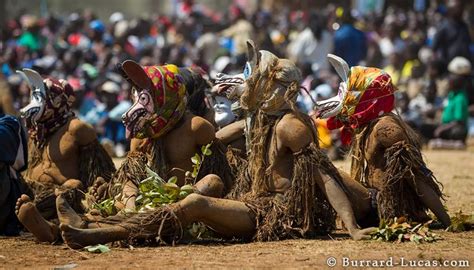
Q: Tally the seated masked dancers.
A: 4